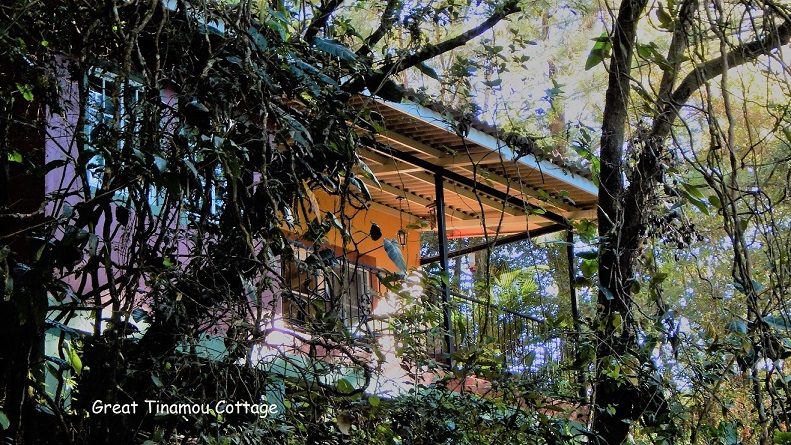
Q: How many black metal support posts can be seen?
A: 2